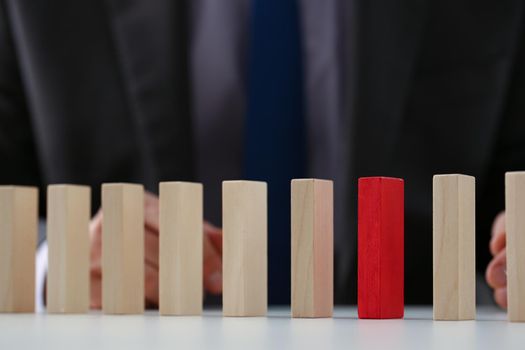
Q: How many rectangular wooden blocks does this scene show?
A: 9